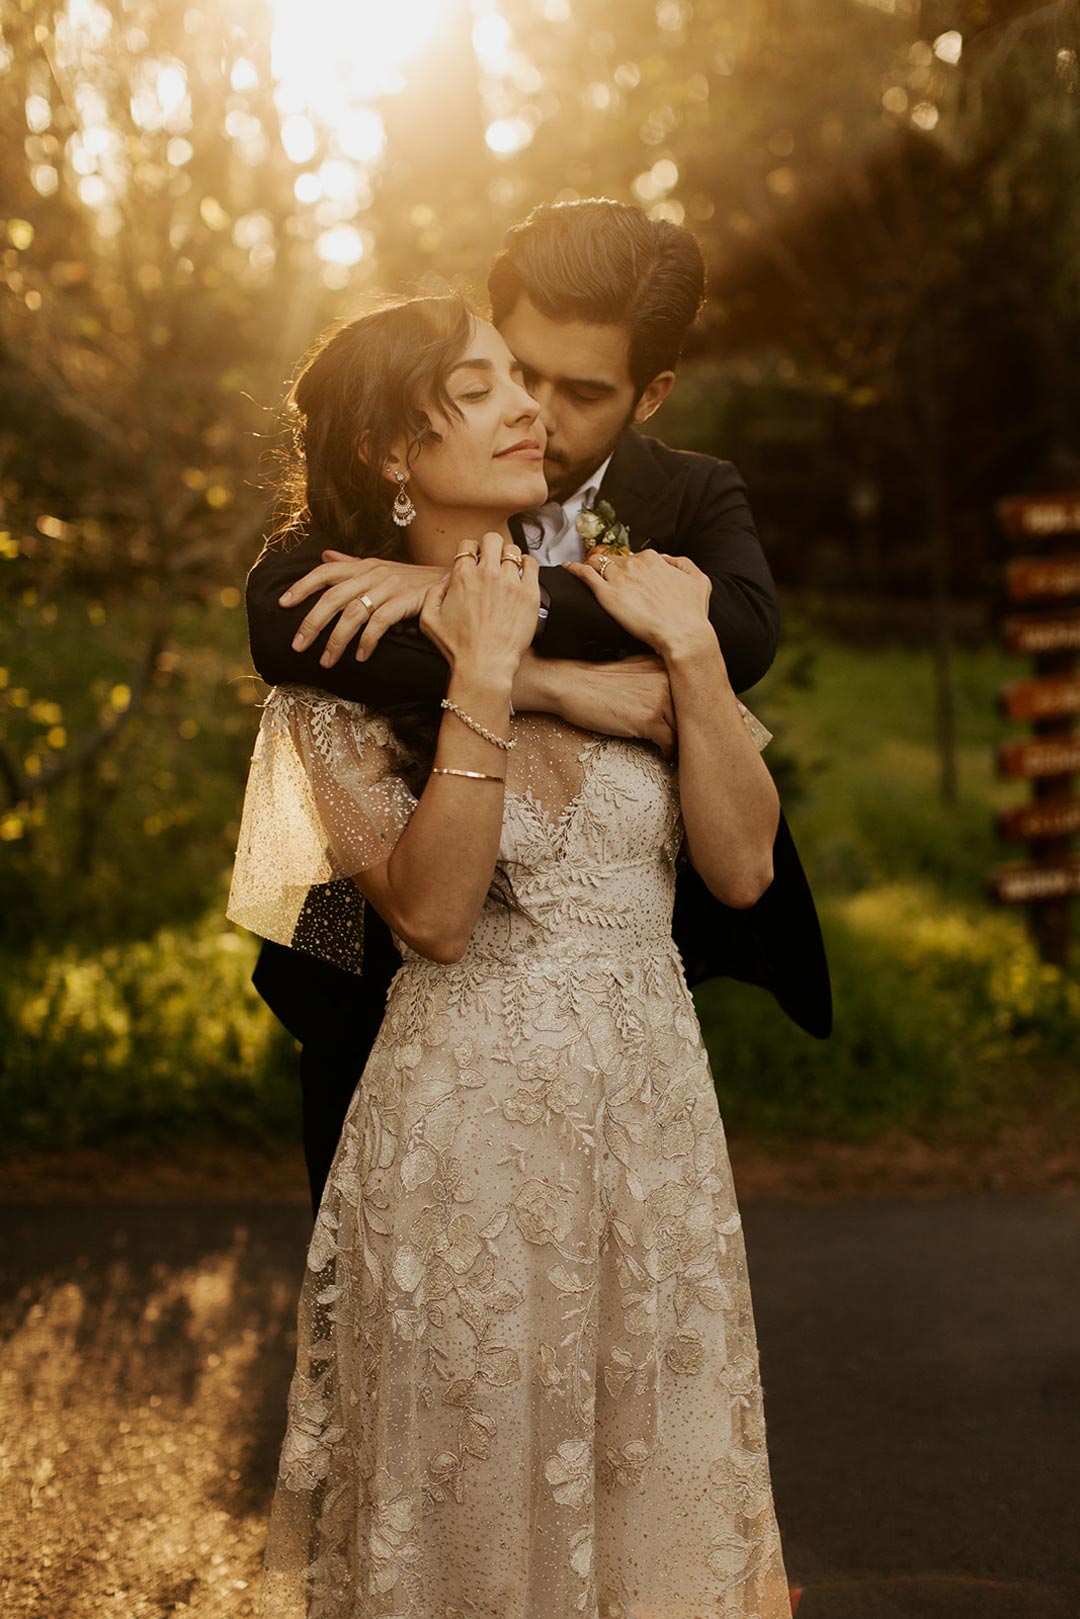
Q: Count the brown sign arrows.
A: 7